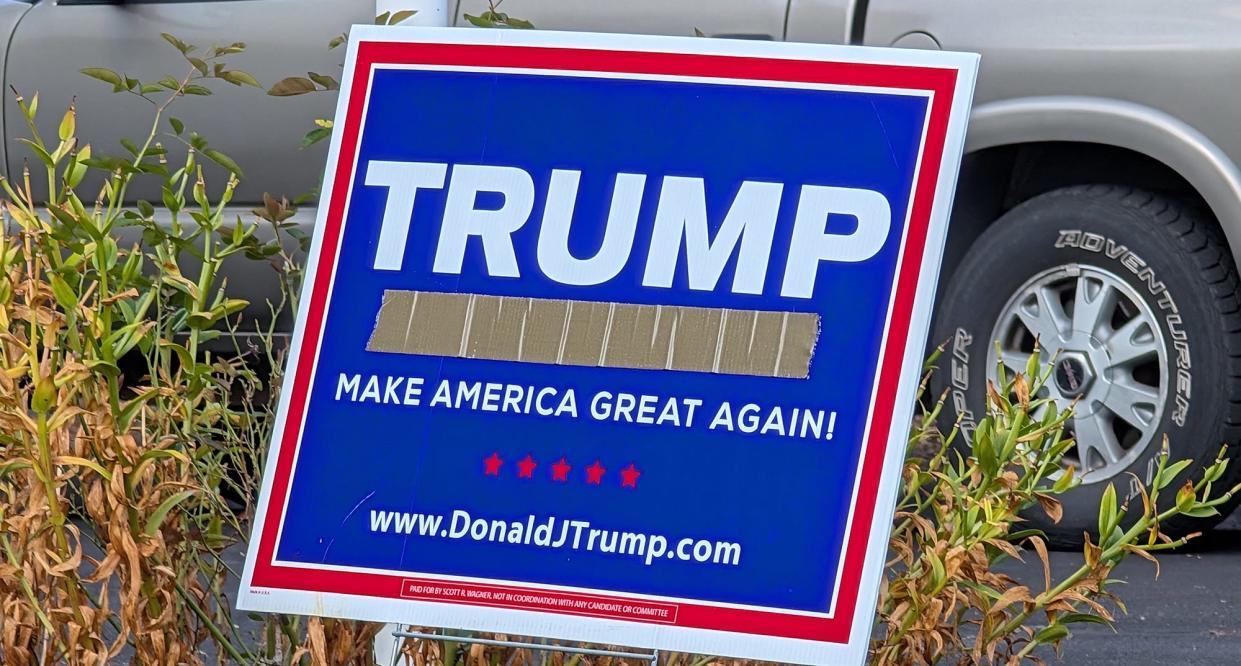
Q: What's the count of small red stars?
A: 5